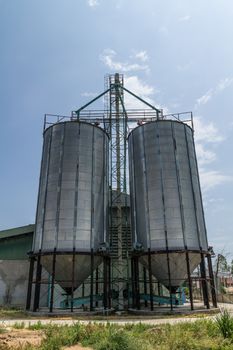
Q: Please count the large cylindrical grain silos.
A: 2